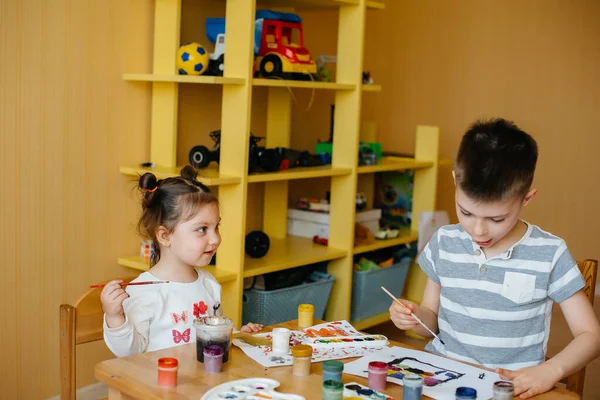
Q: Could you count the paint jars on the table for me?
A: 11